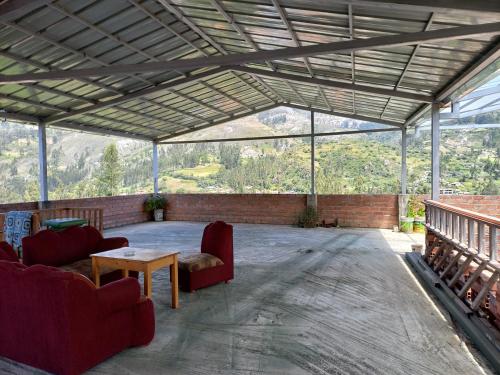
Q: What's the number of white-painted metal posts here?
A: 5